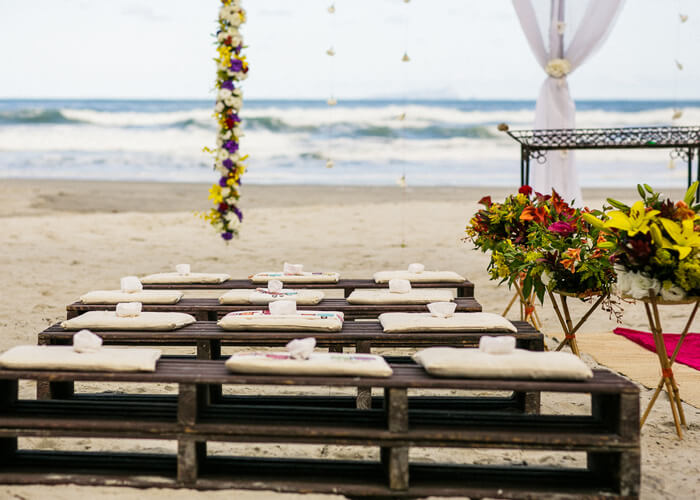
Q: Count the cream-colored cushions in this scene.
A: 12